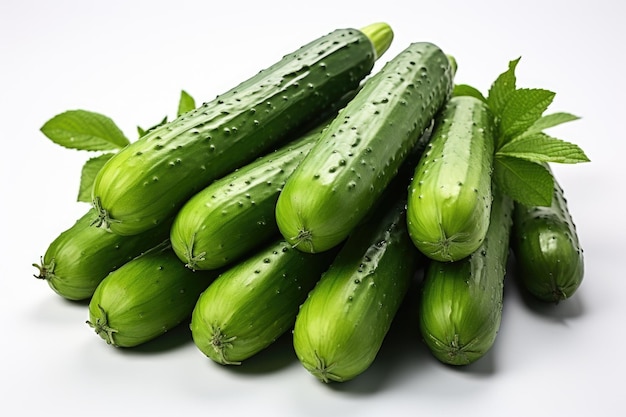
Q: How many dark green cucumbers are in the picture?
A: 10